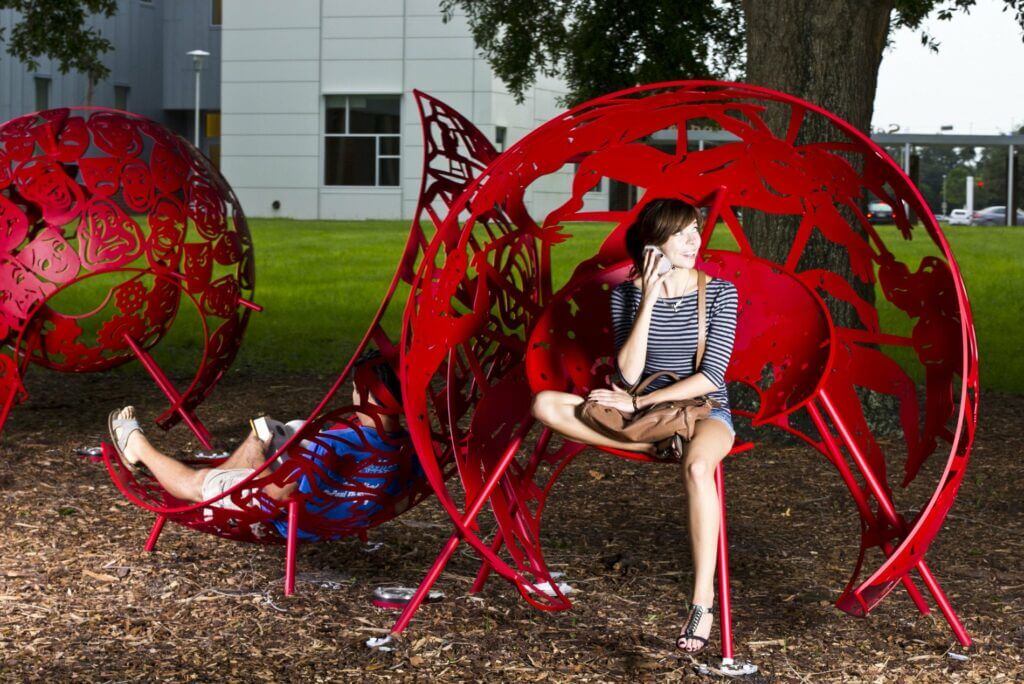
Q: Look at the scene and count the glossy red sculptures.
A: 3